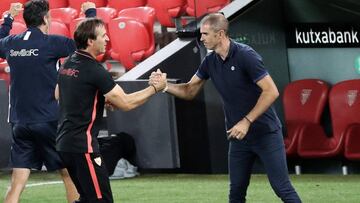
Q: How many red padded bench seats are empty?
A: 2